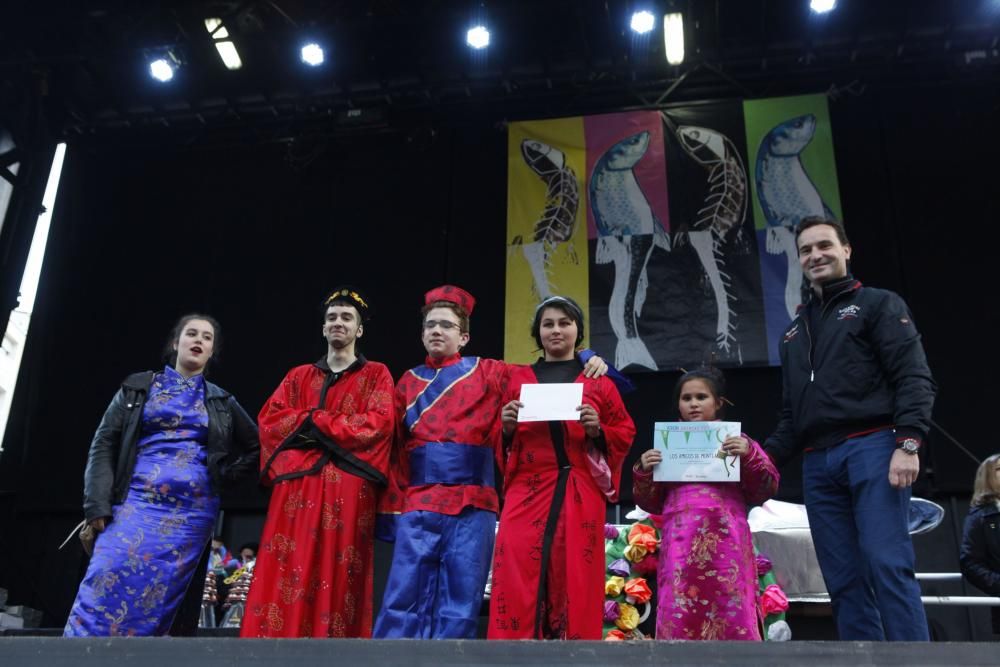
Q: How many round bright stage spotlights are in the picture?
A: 5